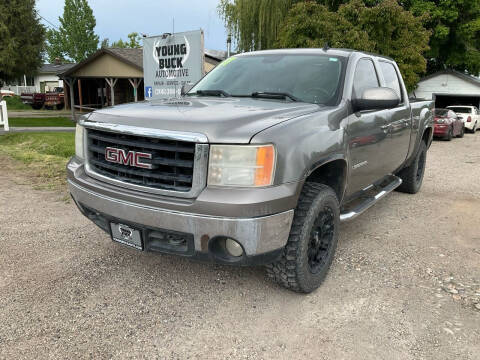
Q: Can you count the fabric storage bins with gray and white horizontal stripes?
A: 0